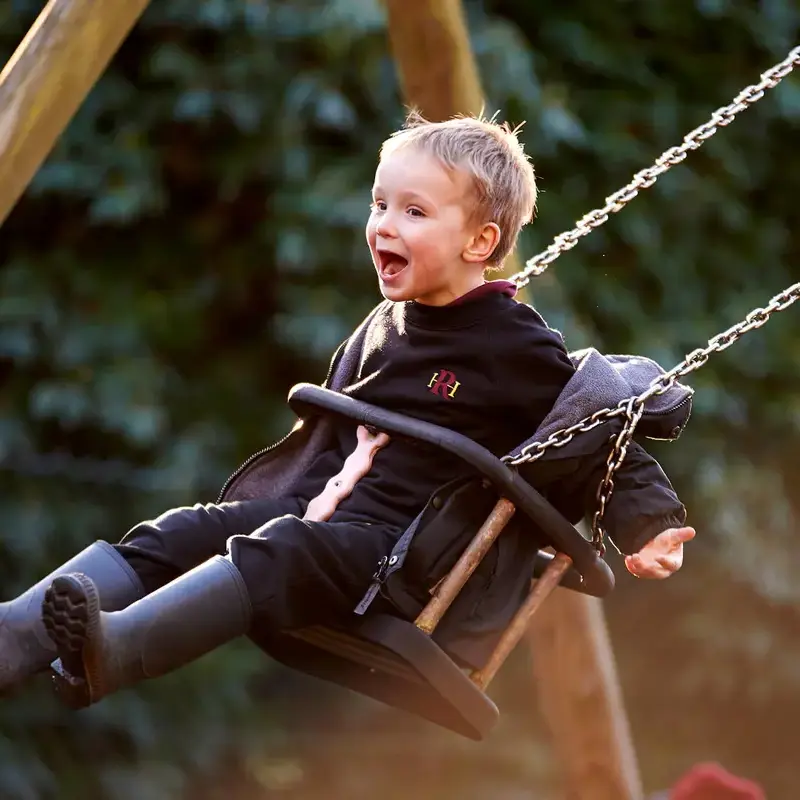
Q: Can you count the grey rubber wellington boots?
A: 2